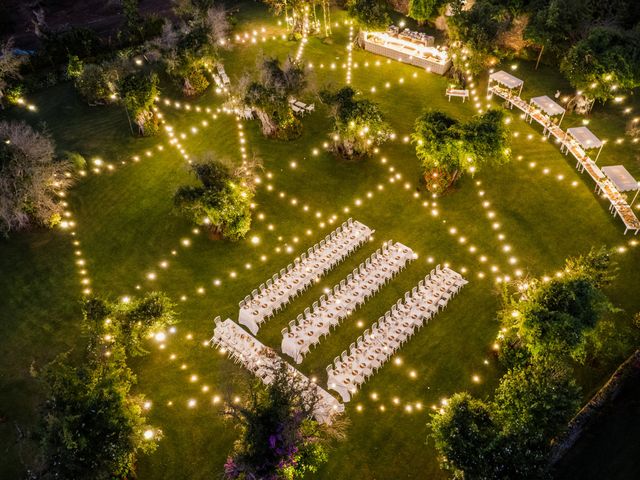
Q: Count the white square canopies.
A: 4